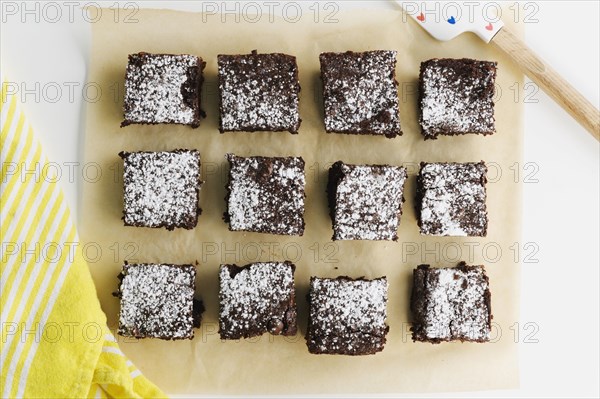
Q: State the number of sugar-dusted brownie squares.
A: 12